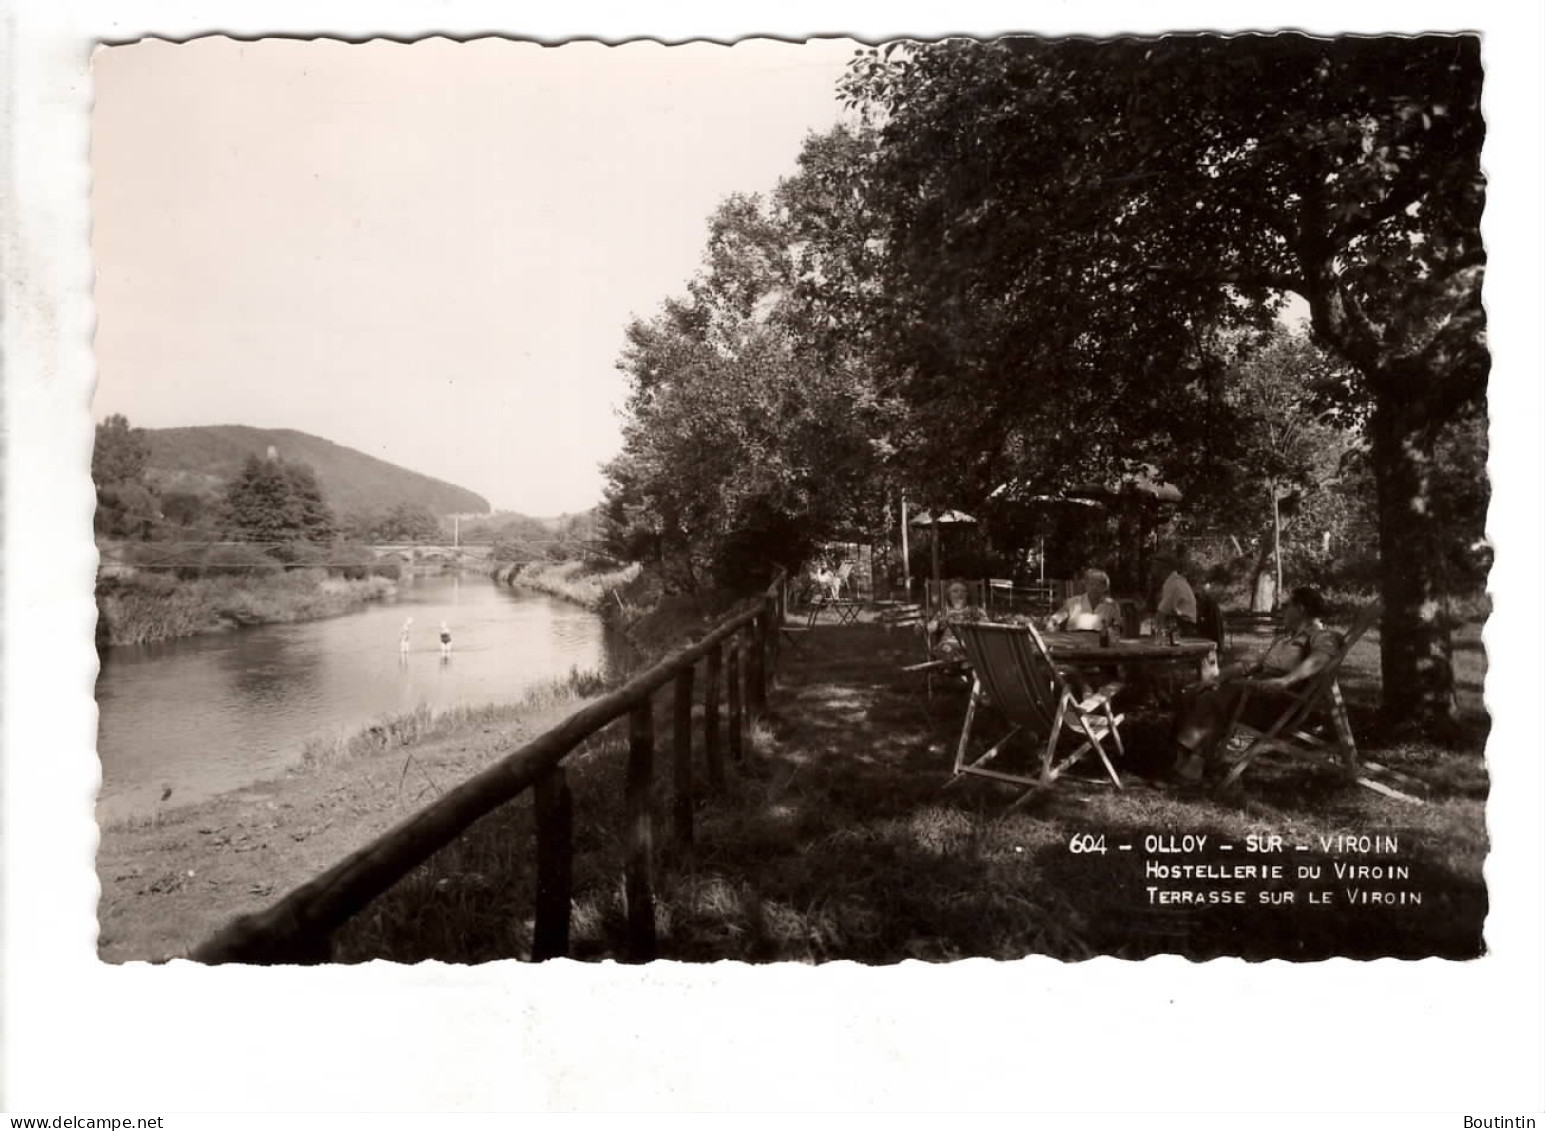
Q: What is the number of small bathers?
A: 2